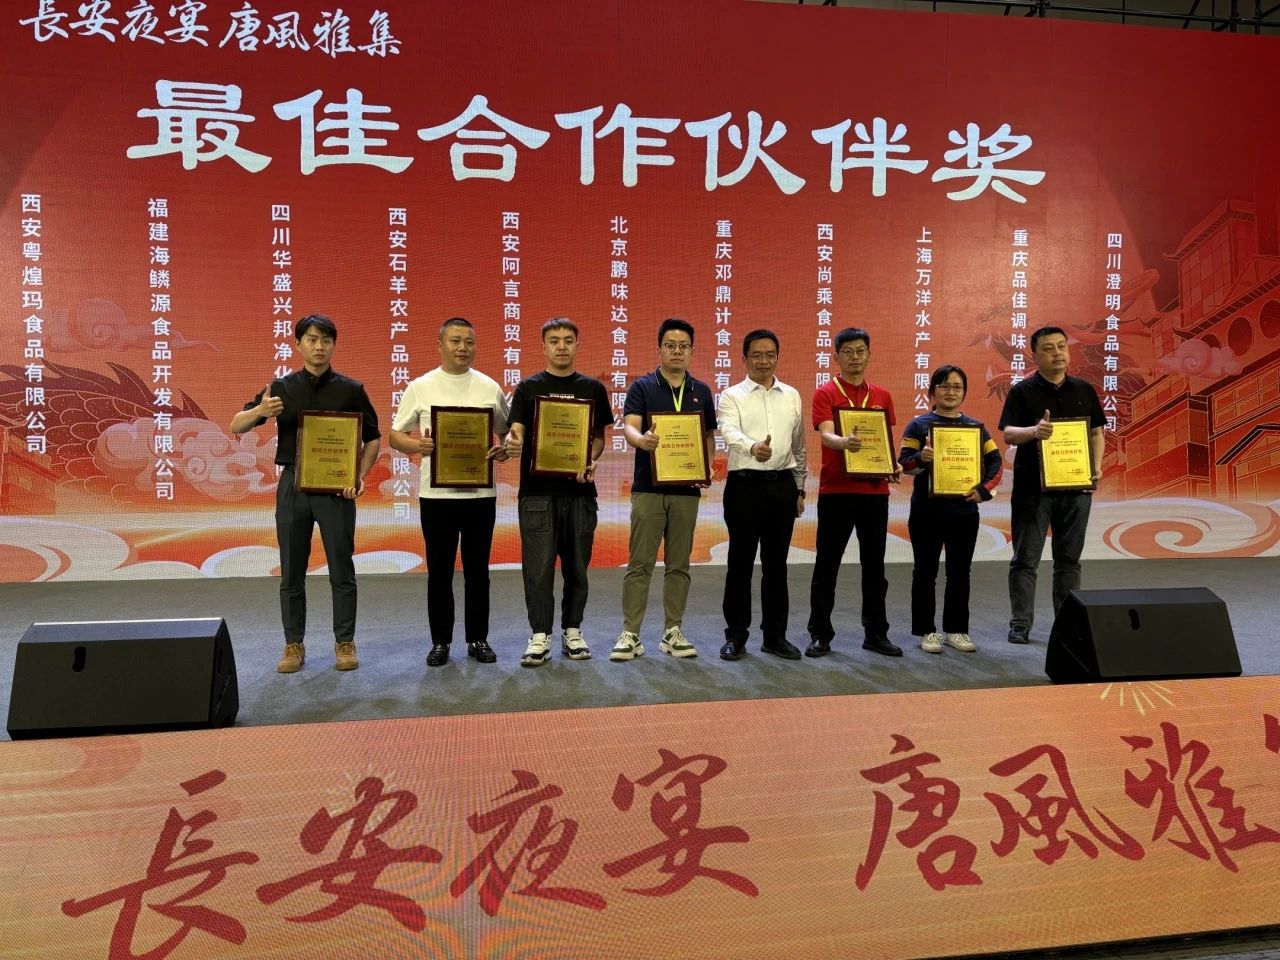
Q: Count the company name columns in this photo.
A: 11